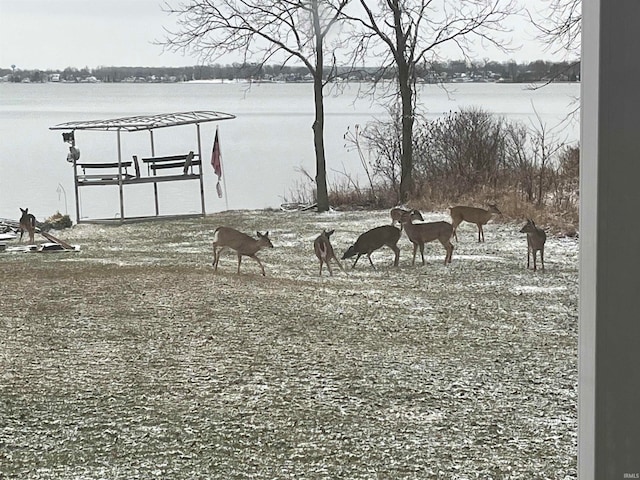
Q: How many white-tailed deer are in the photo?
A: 8